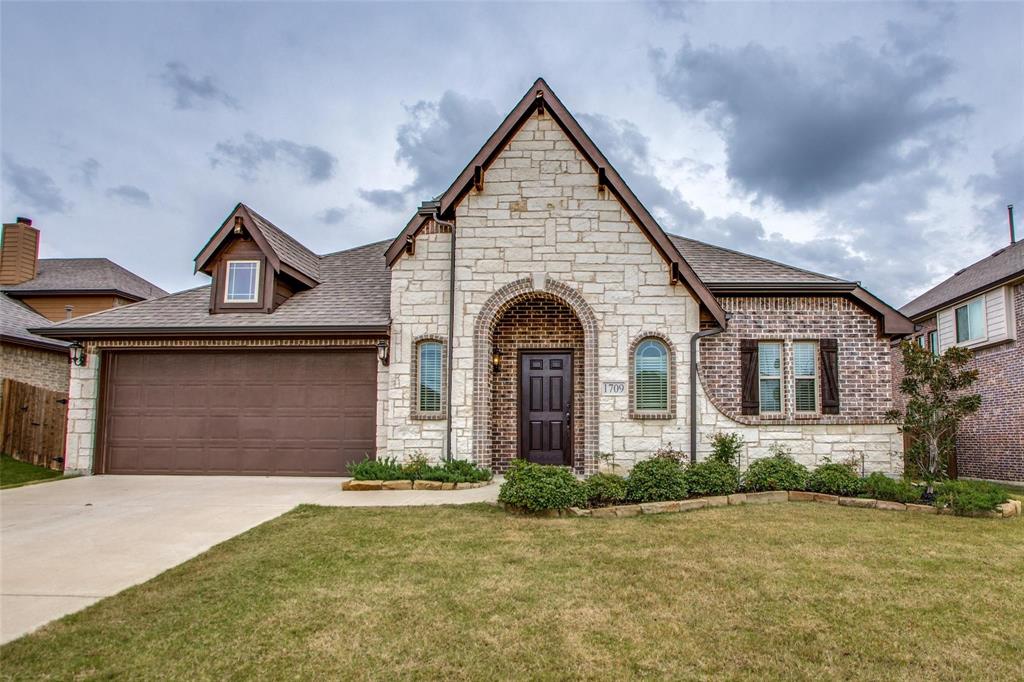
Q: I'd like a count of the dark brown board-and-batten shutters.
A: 2